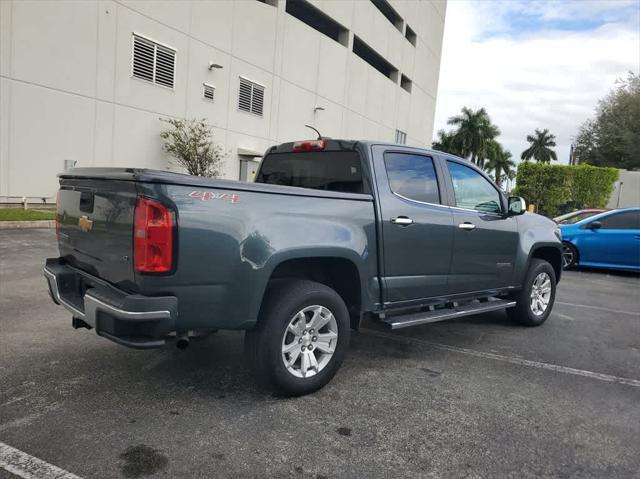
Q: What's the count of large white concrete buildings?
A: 1